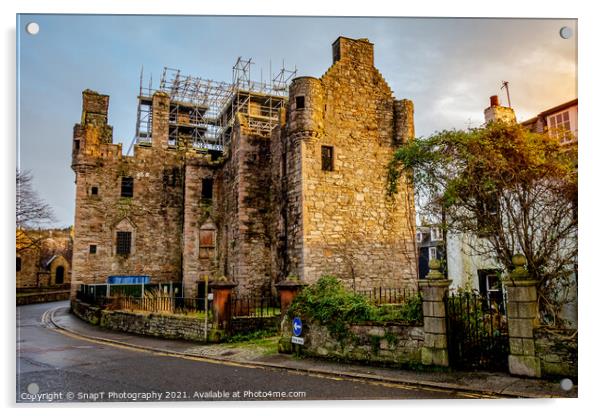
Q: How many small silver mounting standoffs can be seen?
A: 4